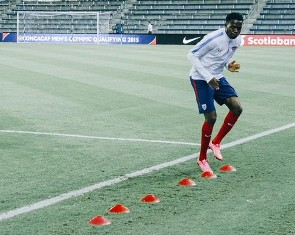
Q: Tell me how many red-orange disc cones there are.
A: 6